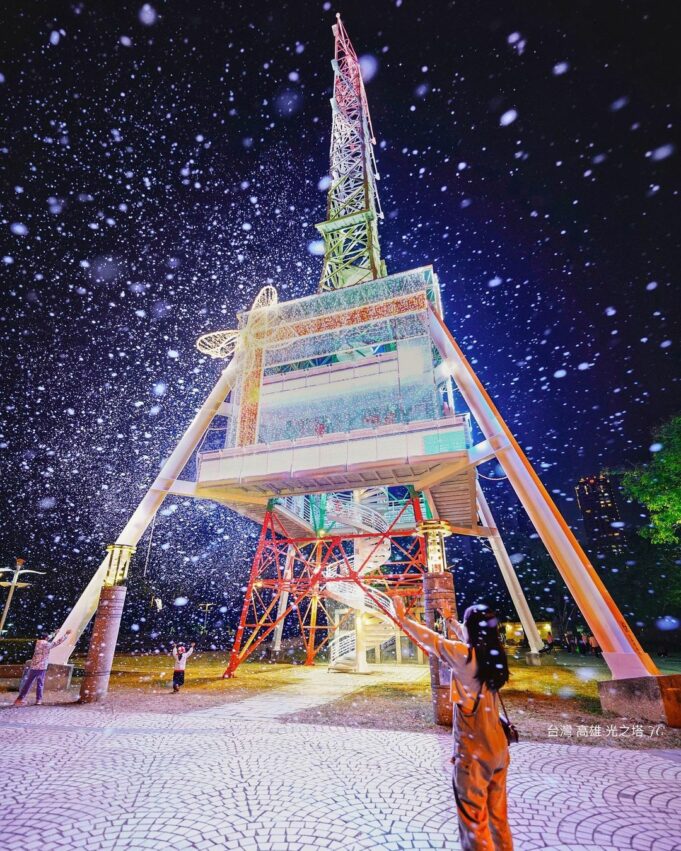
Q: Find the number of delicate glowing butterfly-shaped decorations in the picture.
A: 1